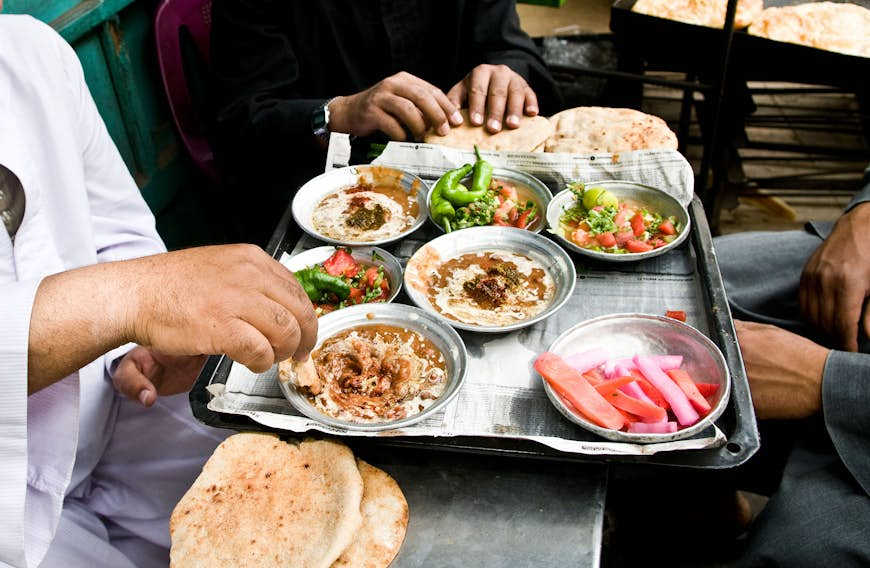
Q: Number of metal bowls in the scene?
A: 7